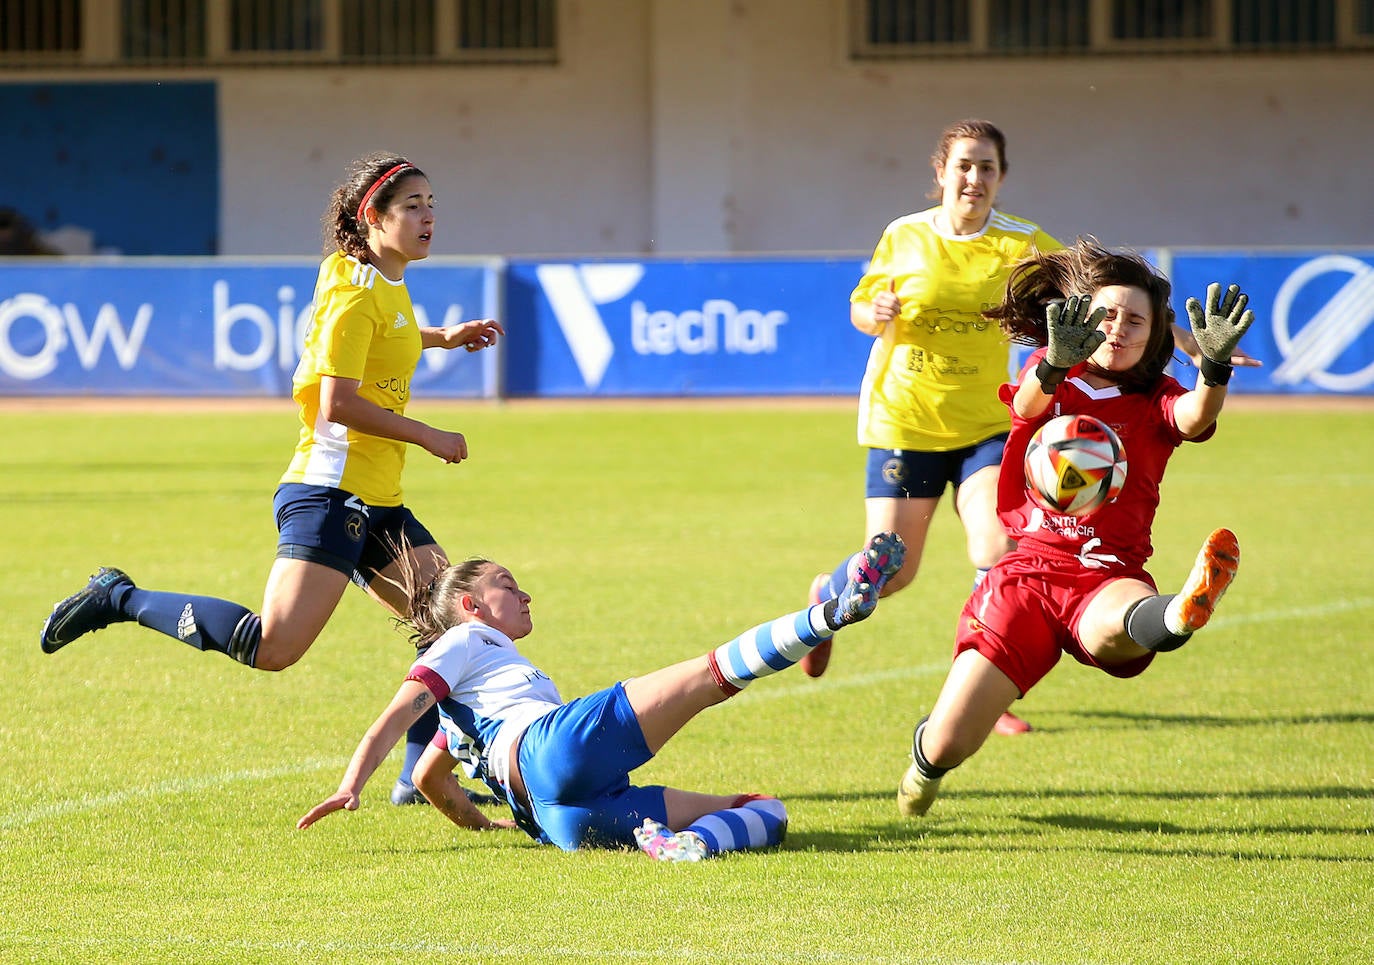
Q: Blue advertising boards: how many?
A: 3